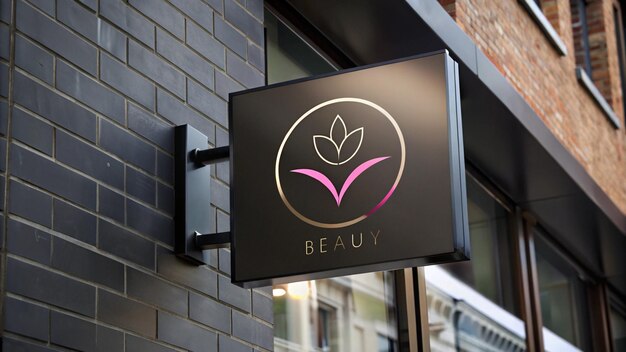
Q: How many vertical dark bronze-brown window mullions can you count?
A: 3